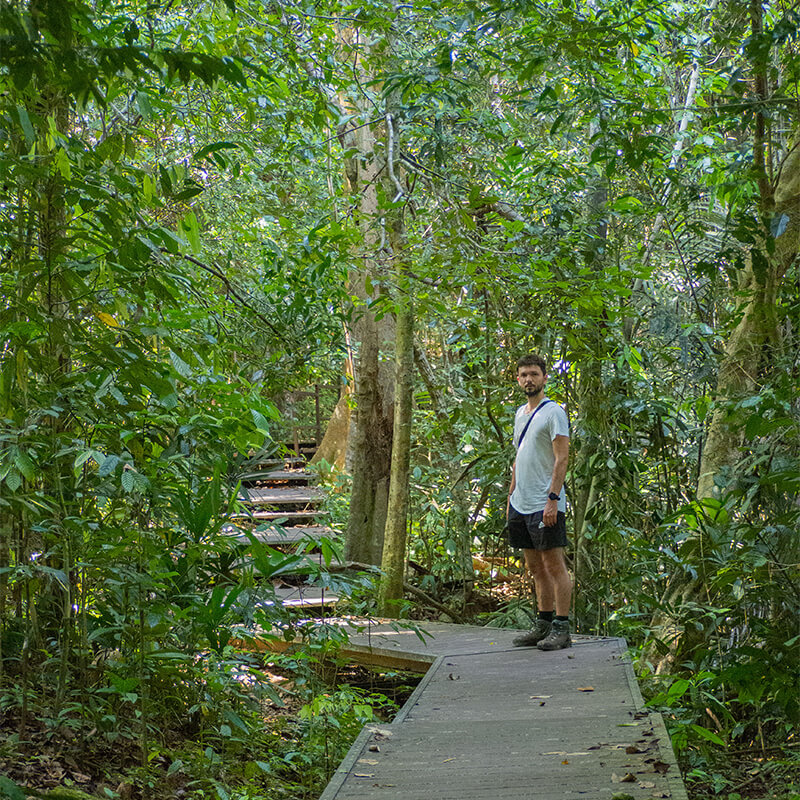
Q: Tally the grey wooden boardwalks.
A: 1